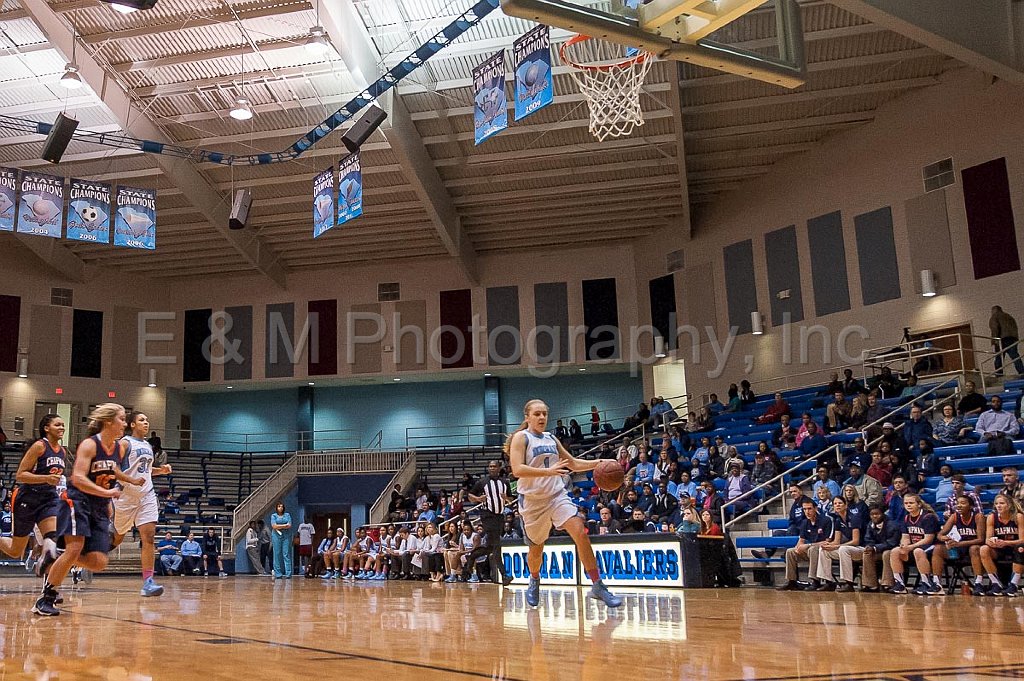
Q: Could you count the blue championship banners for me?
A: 8